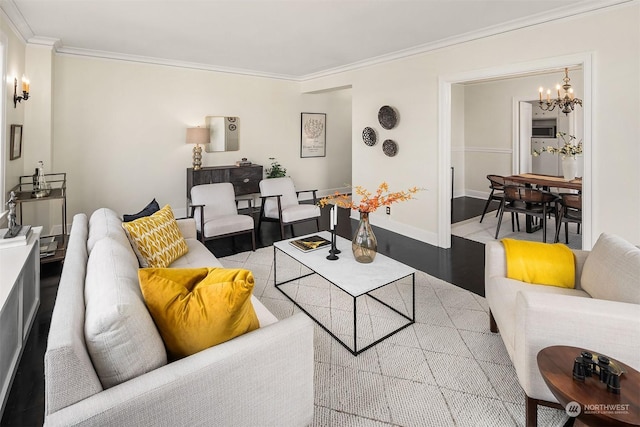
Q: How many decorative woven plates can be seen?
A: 3